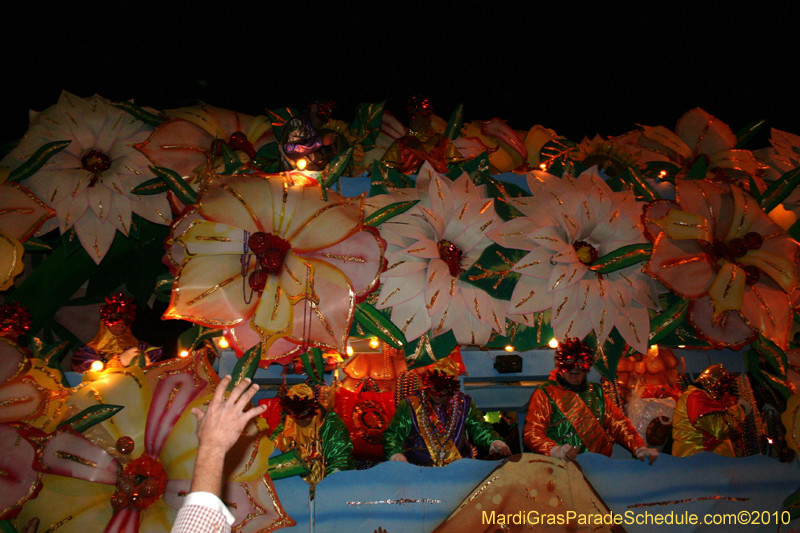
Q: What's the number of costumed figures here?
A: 8